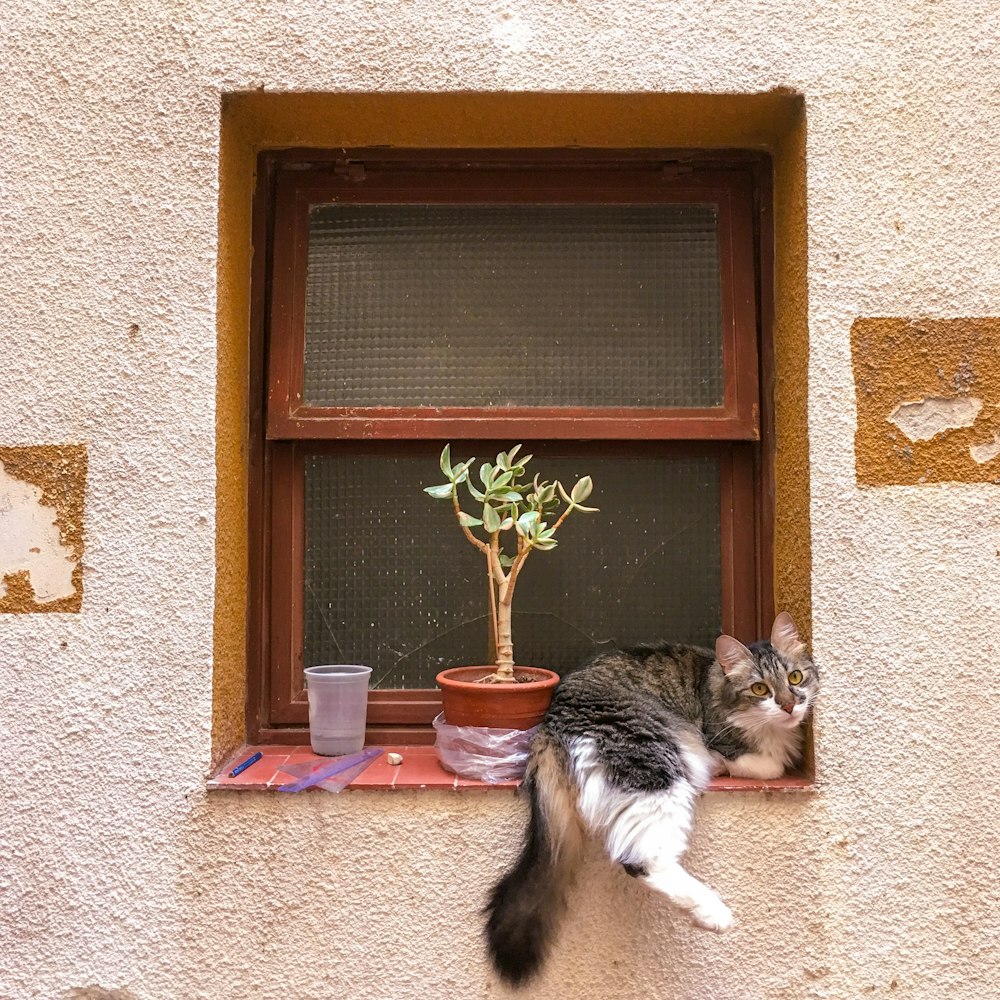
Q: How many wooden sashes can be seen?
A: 2